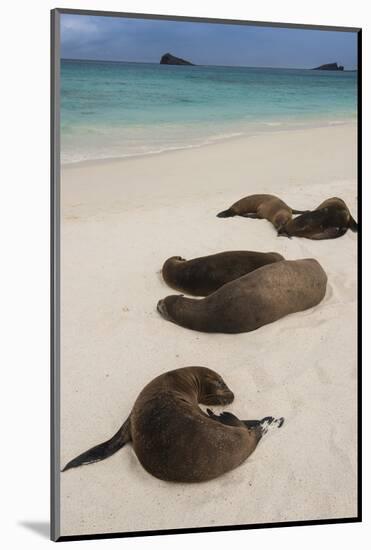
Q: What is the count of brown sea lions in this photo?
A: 5